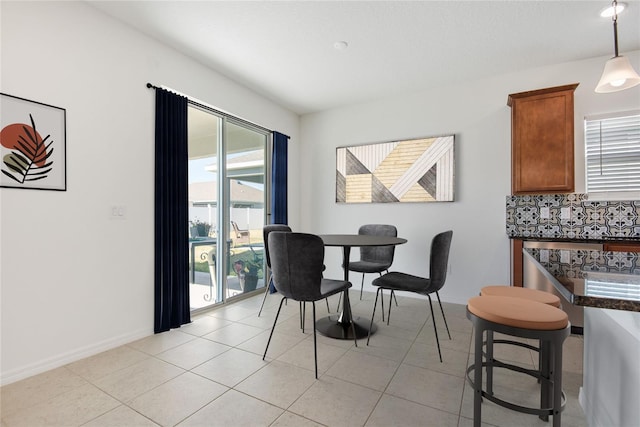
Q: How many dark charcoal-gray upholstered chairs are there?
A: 4